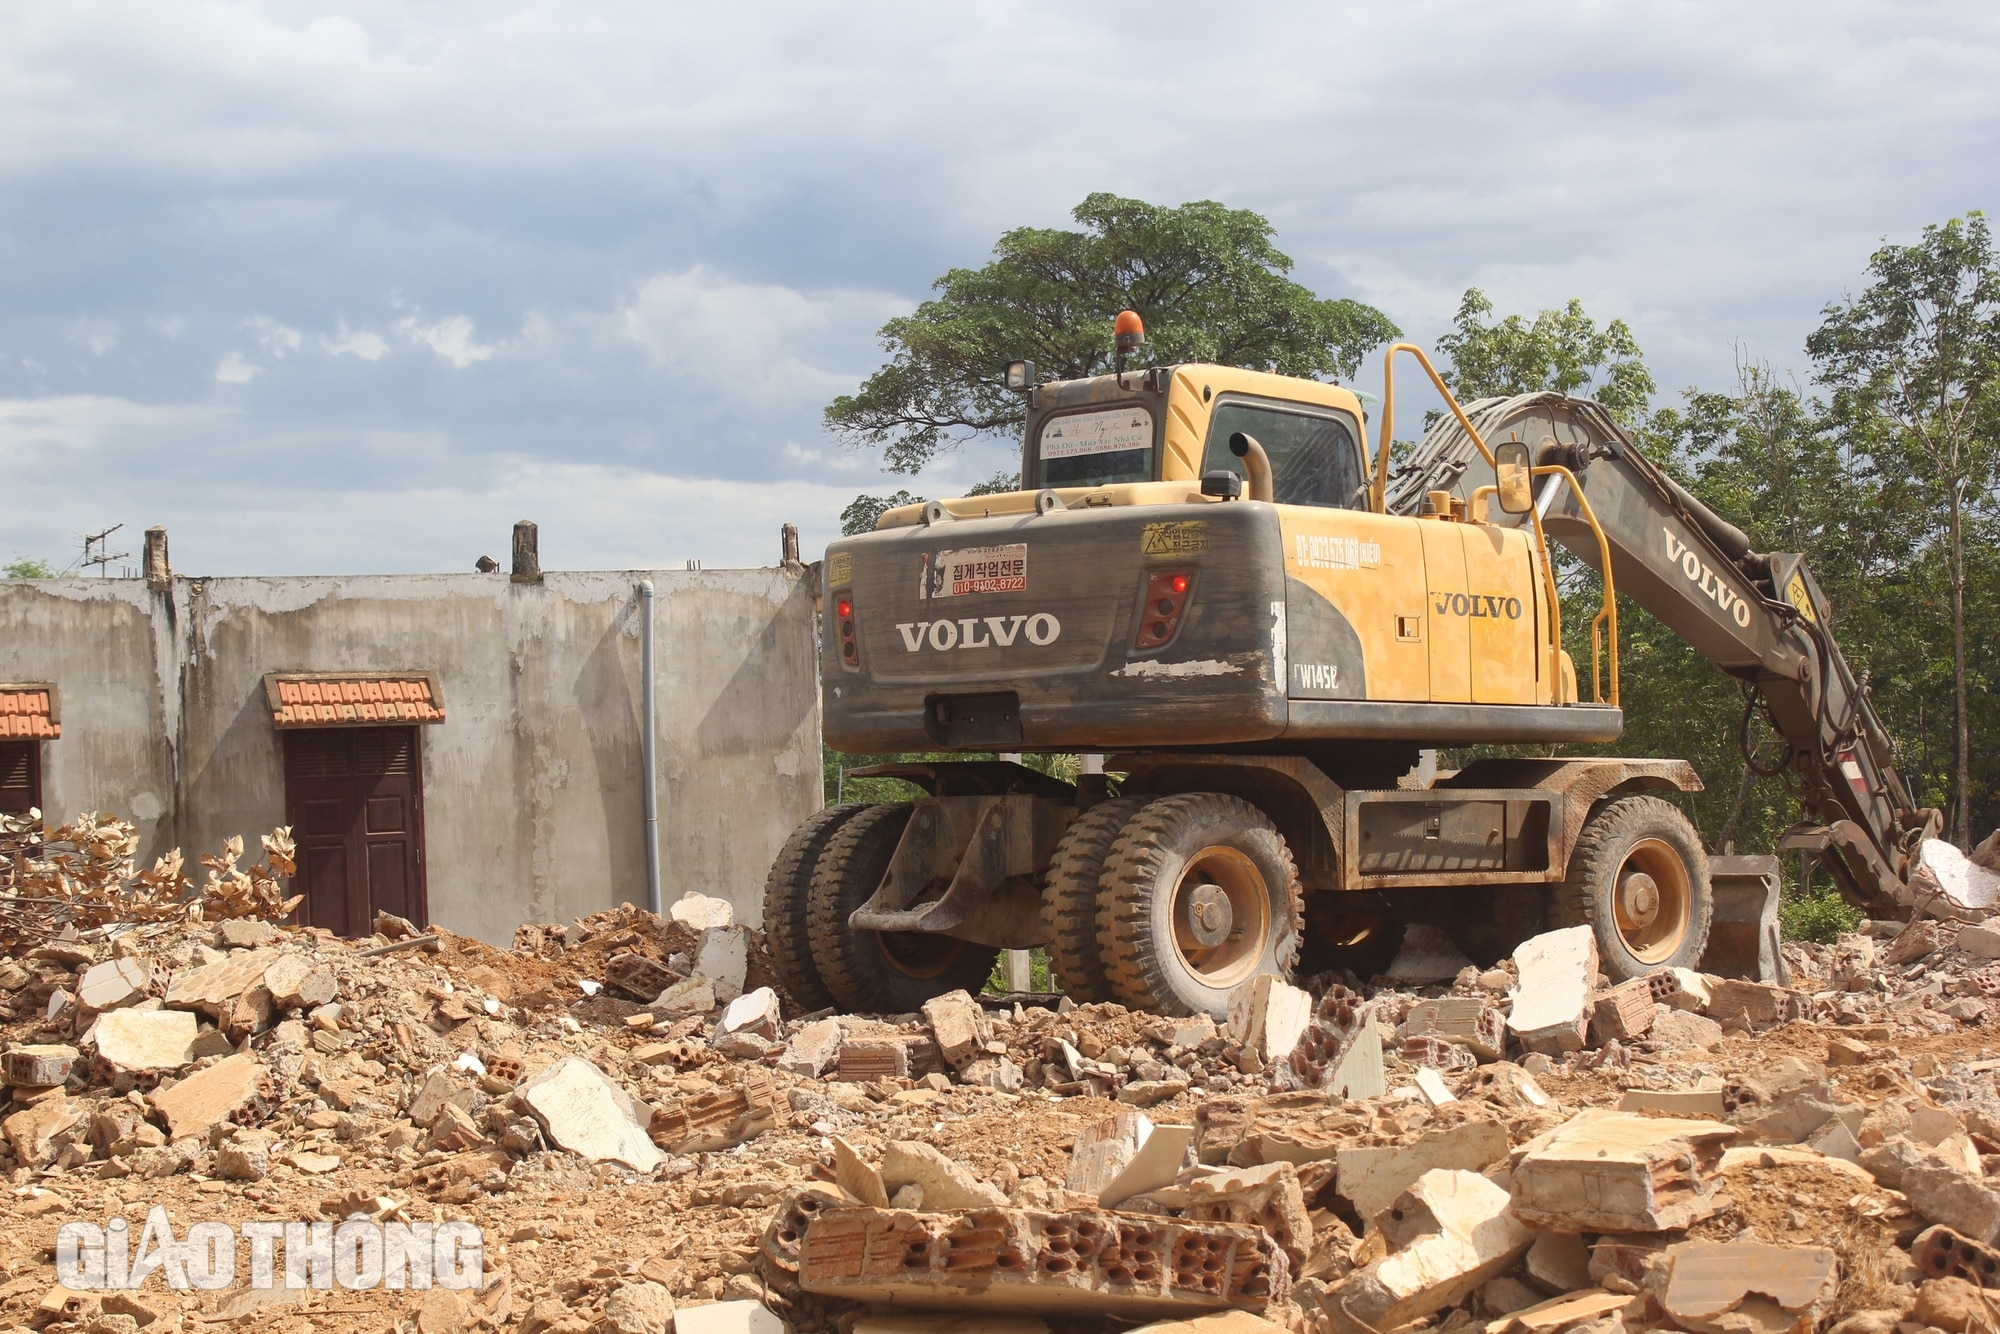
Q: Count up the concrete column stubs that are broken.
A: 3